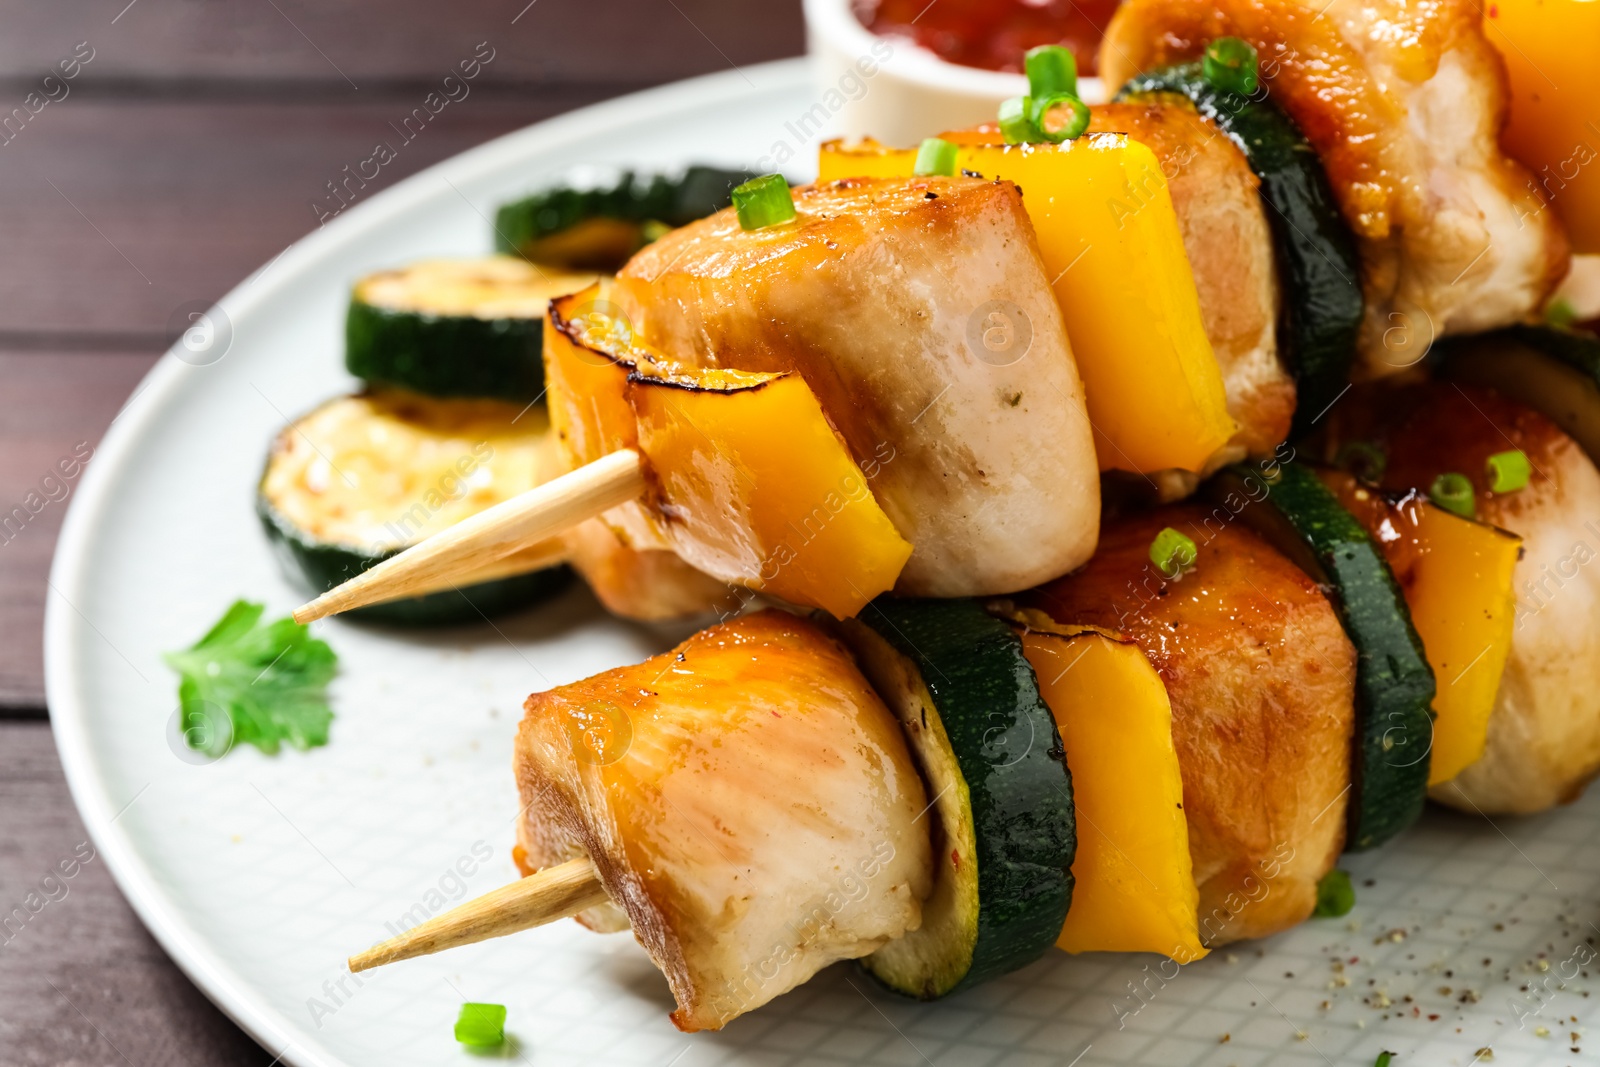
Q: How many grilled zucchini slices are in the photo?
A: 7